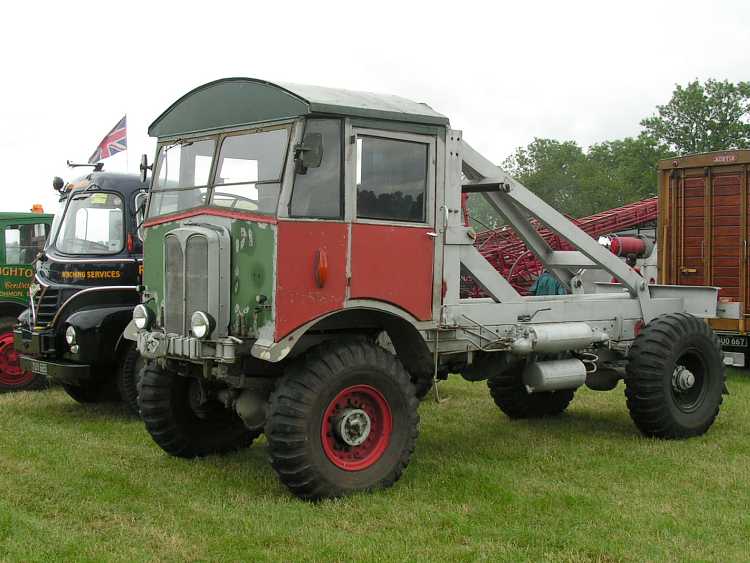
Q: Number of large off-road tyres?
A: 4